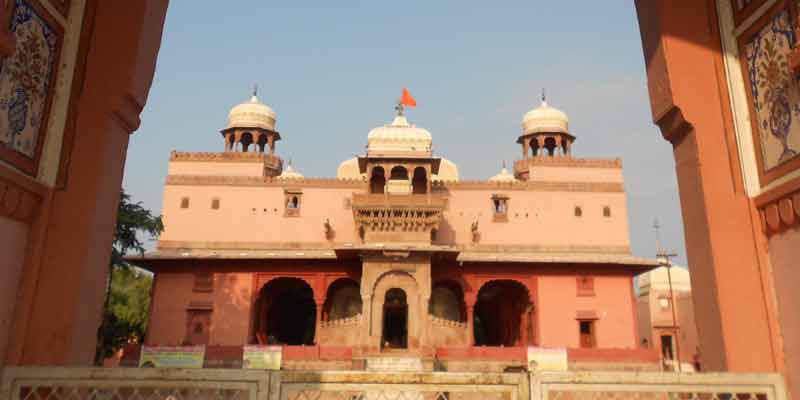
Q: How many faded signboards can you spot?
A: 3